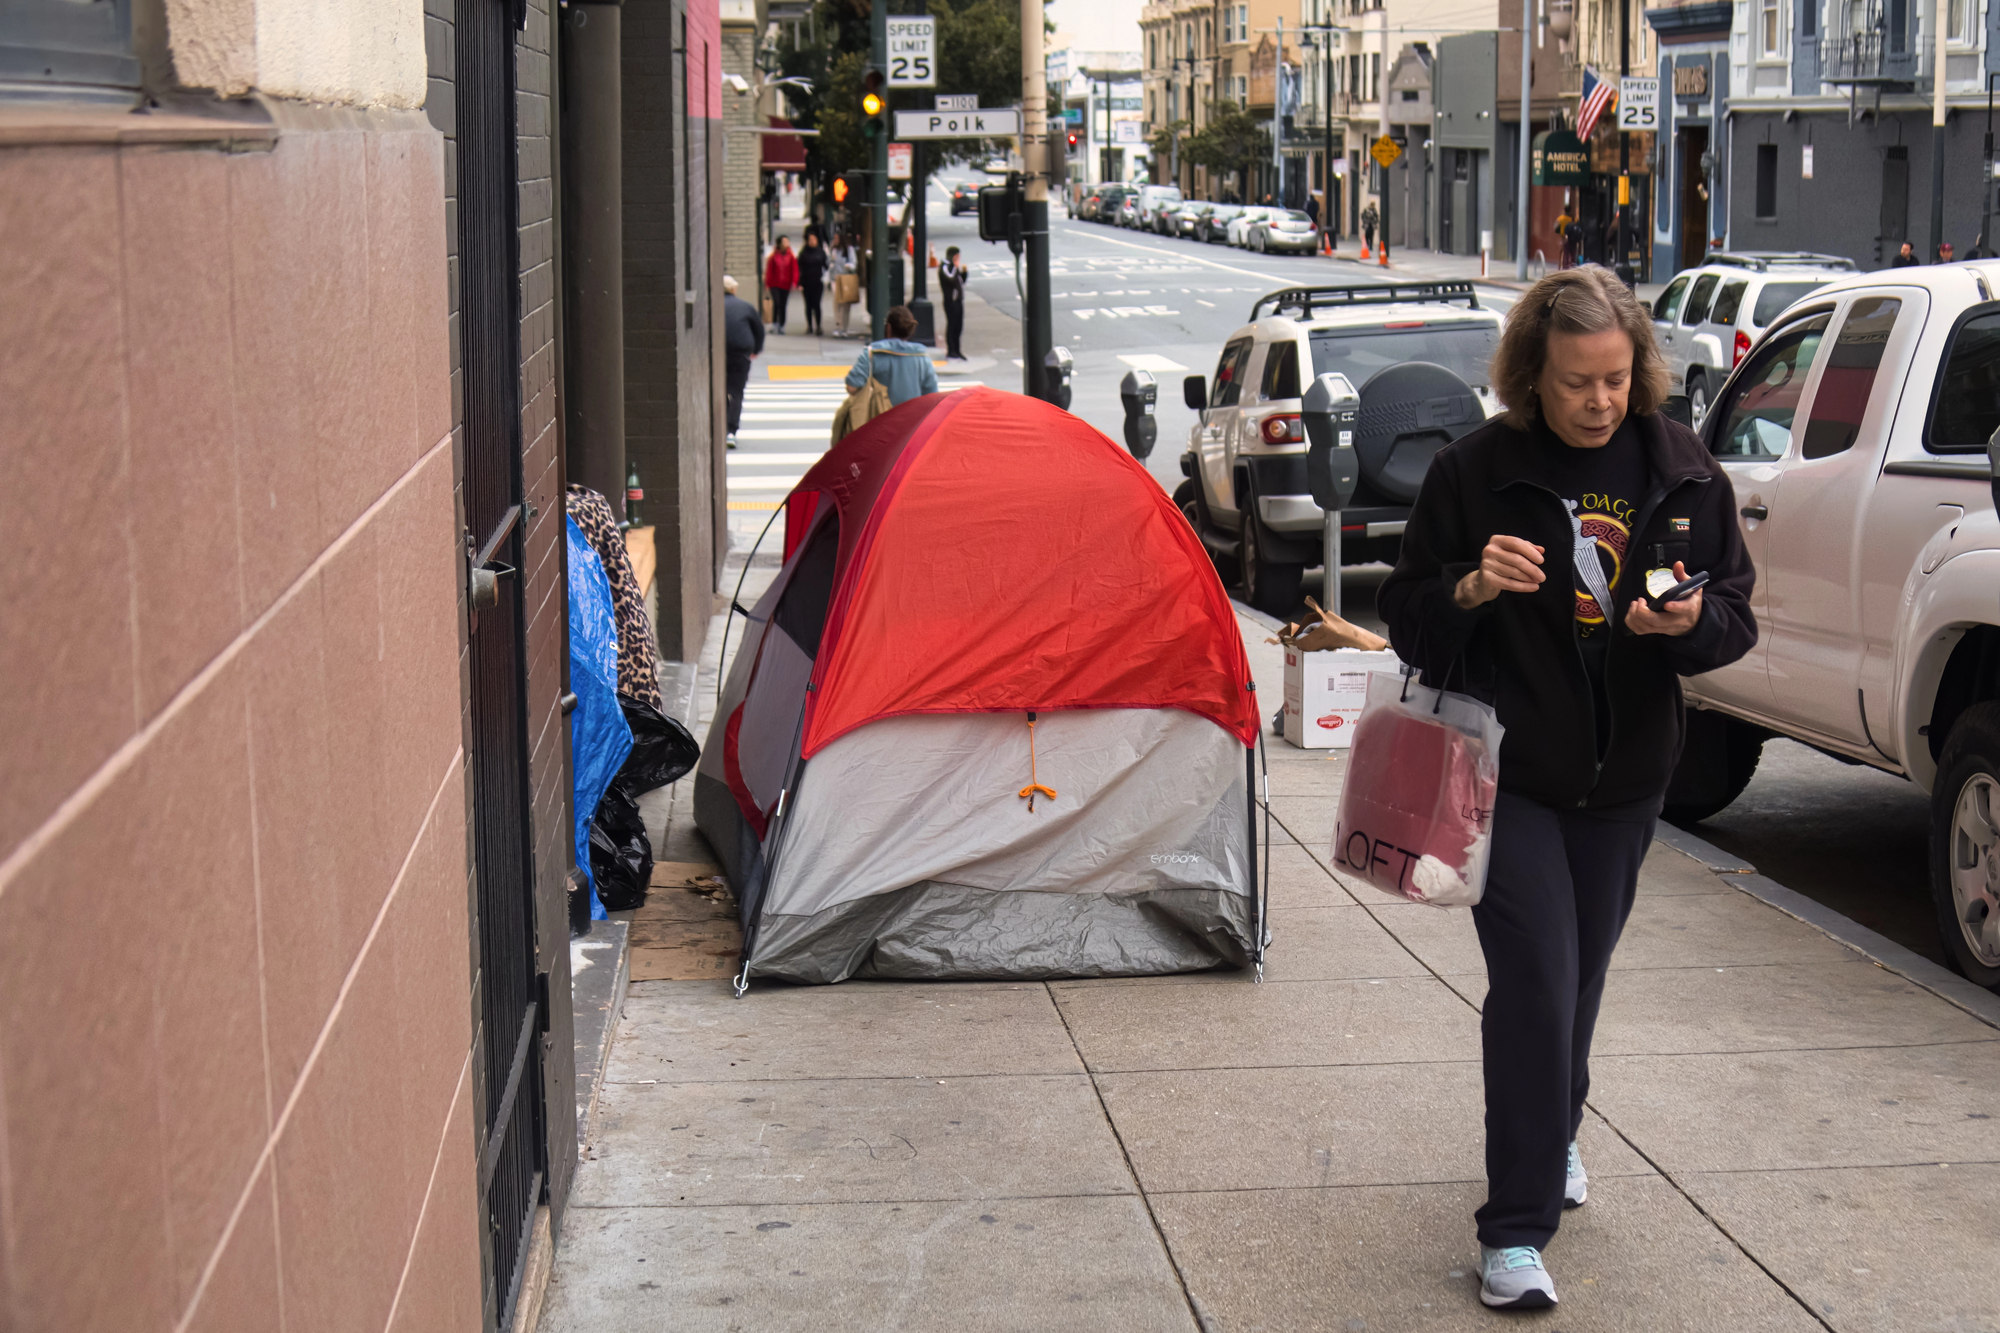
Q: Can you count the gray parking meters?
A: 3